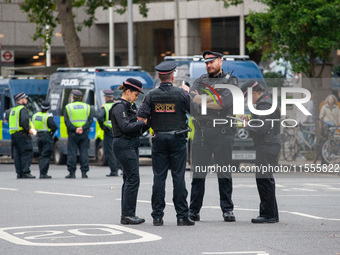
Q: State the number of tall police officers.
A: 2